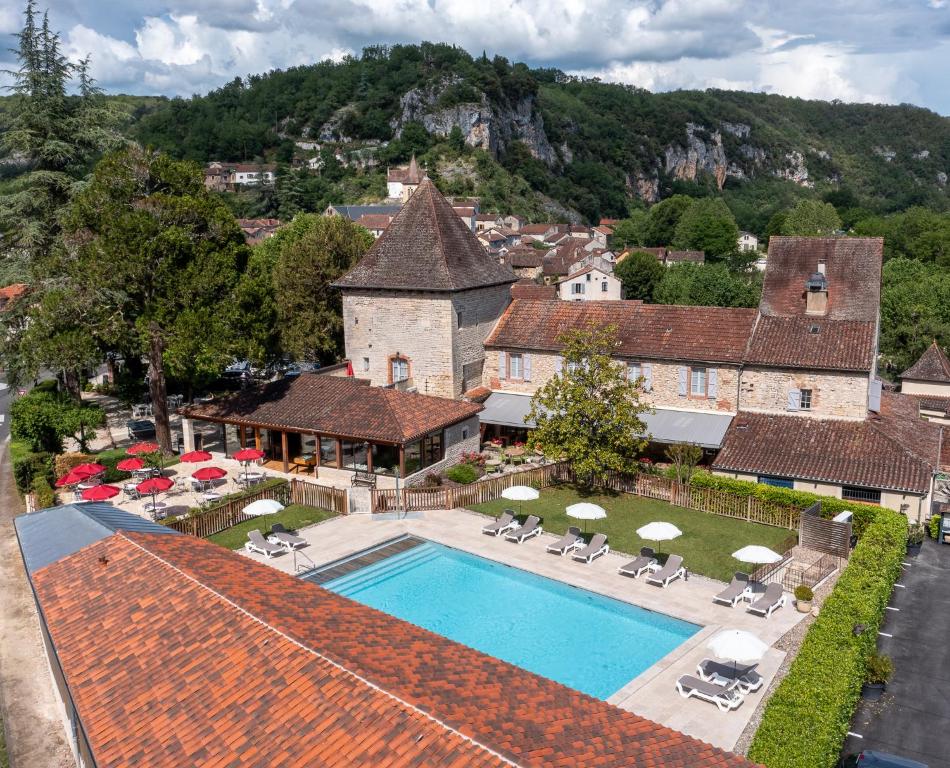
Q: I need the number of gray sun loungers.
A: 12